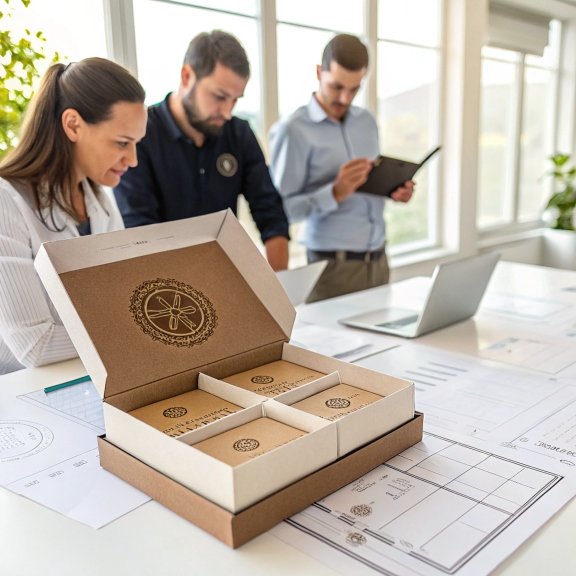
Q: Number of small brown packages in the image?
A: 4